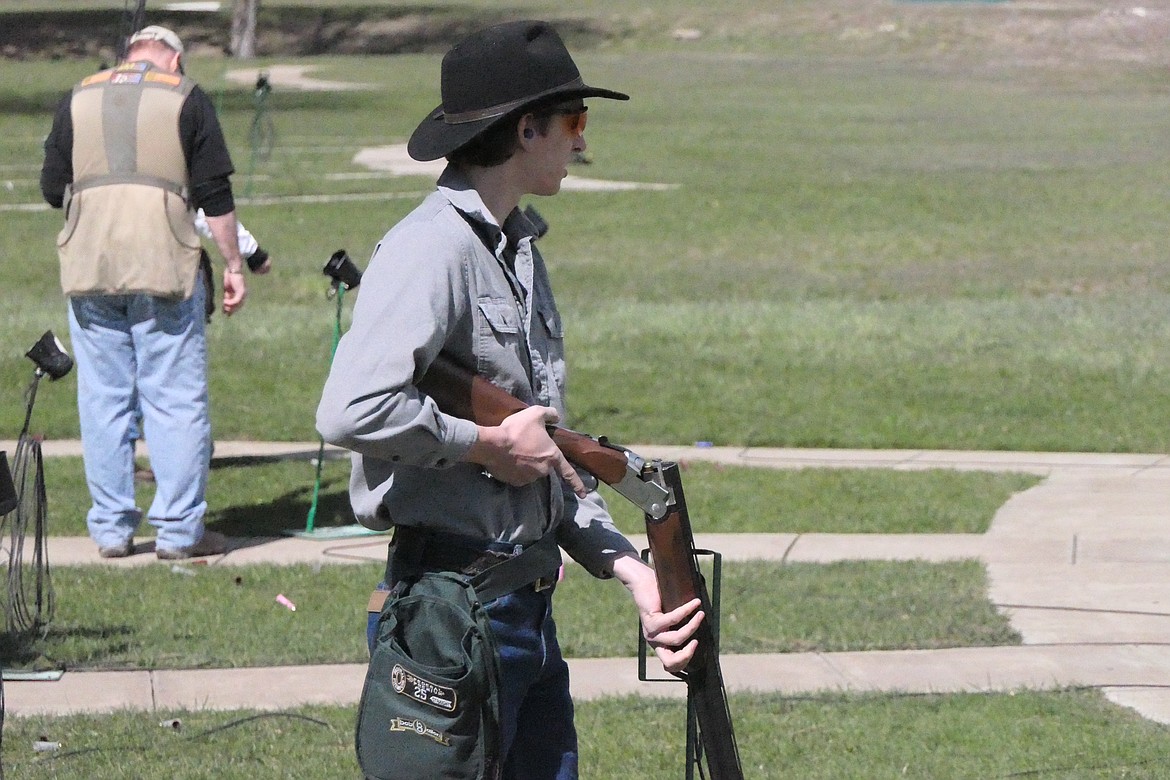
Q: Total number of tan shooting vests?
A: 1